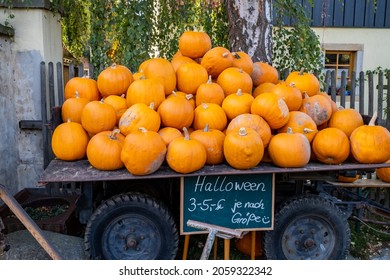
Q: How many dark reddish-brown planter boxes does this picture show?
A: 1